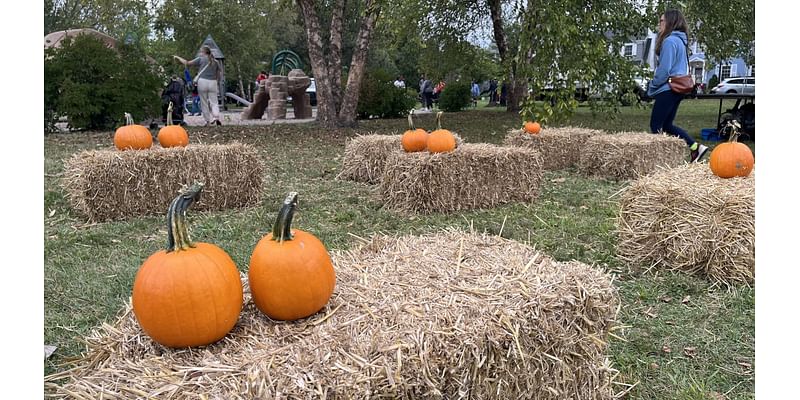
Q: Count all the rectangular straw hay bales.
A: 7